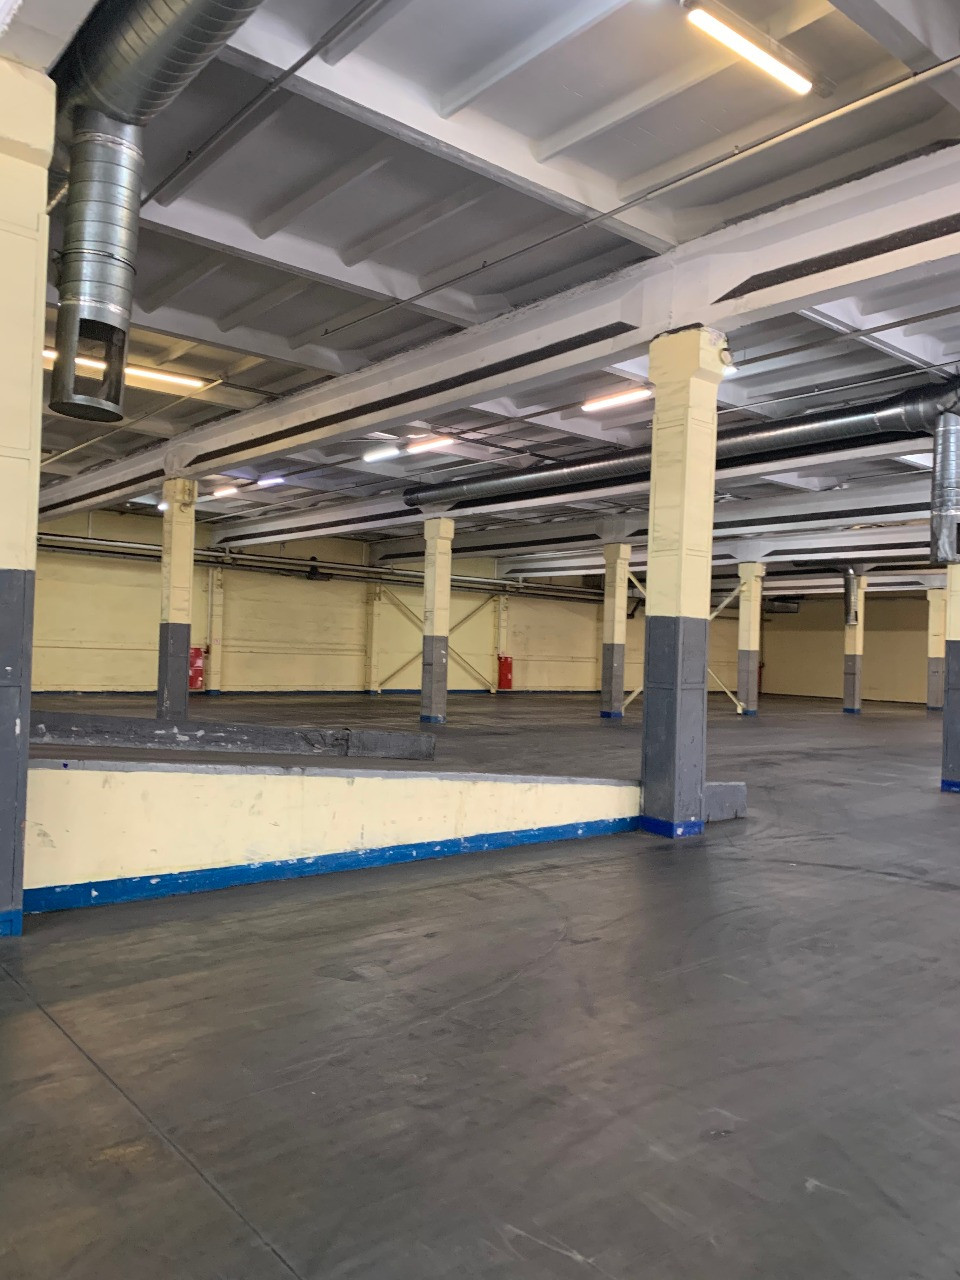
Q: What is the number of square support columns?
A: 9